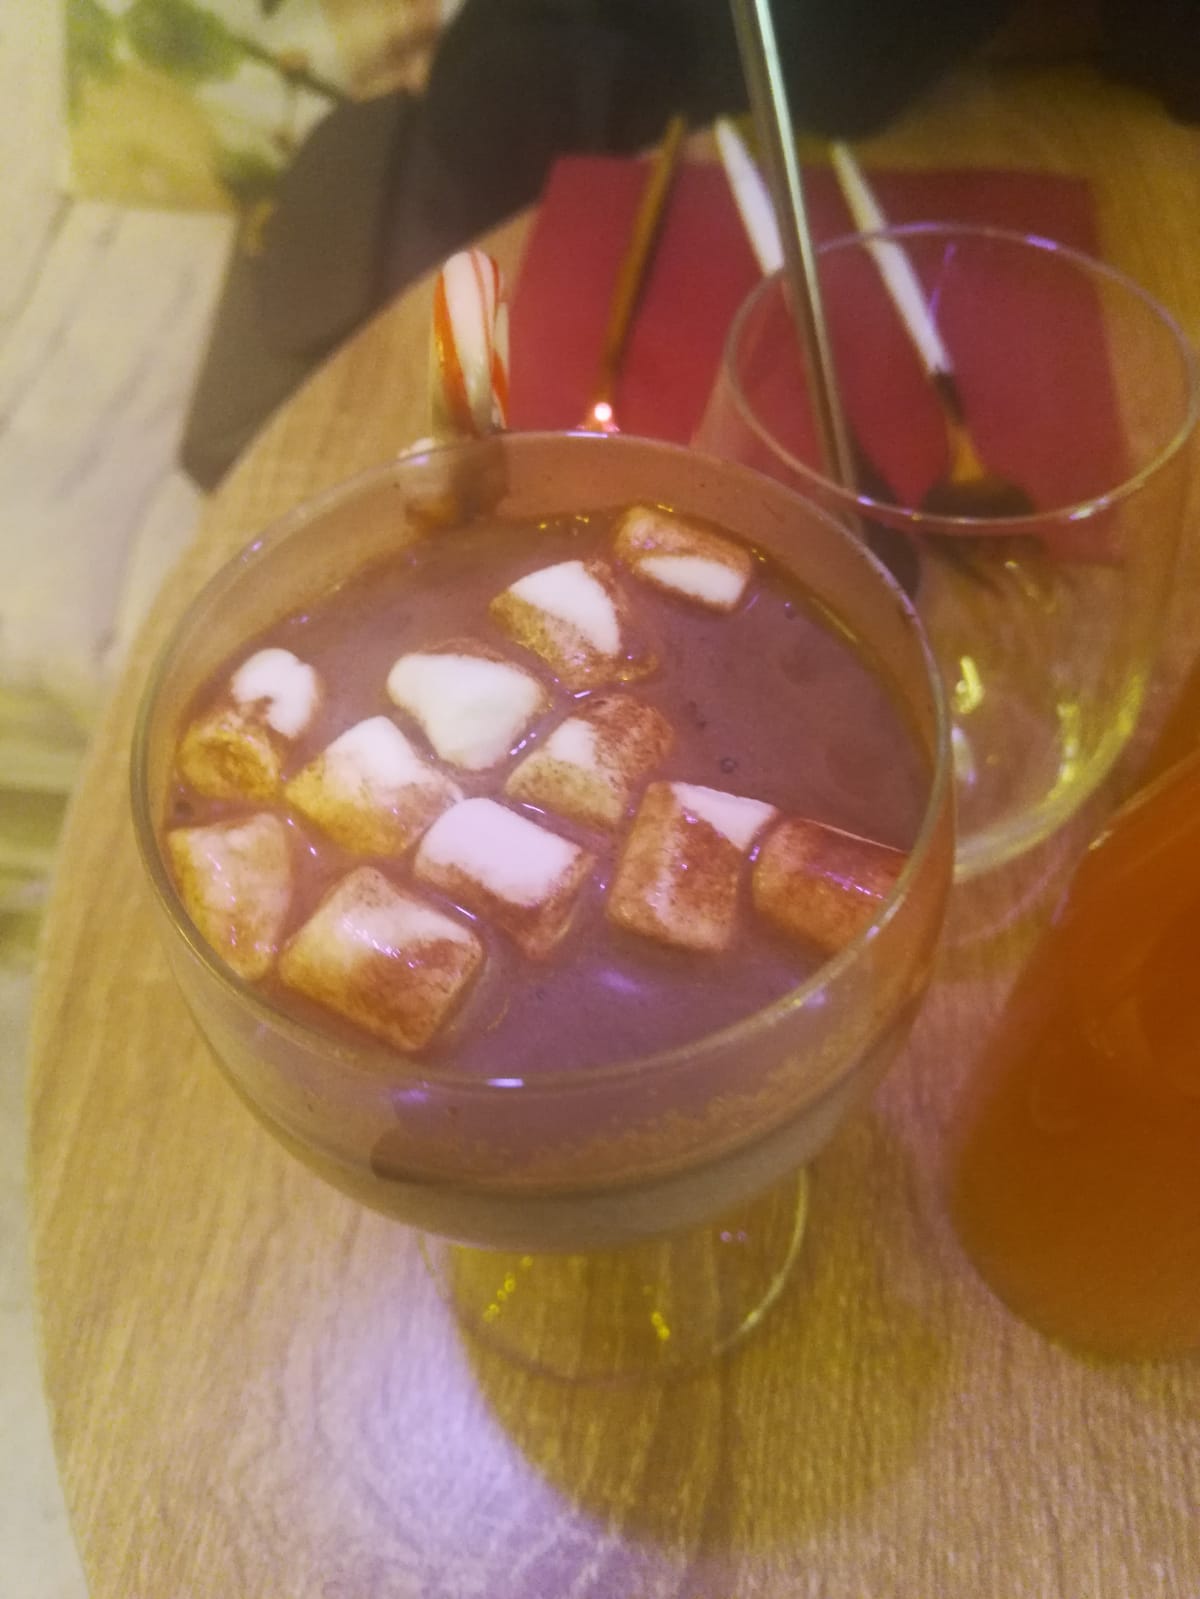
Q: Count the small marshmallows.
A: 12